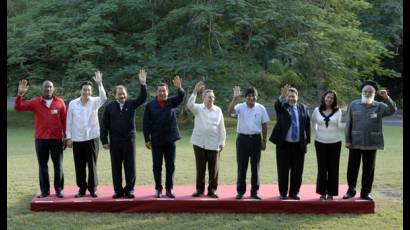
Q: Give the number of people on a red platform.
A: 9